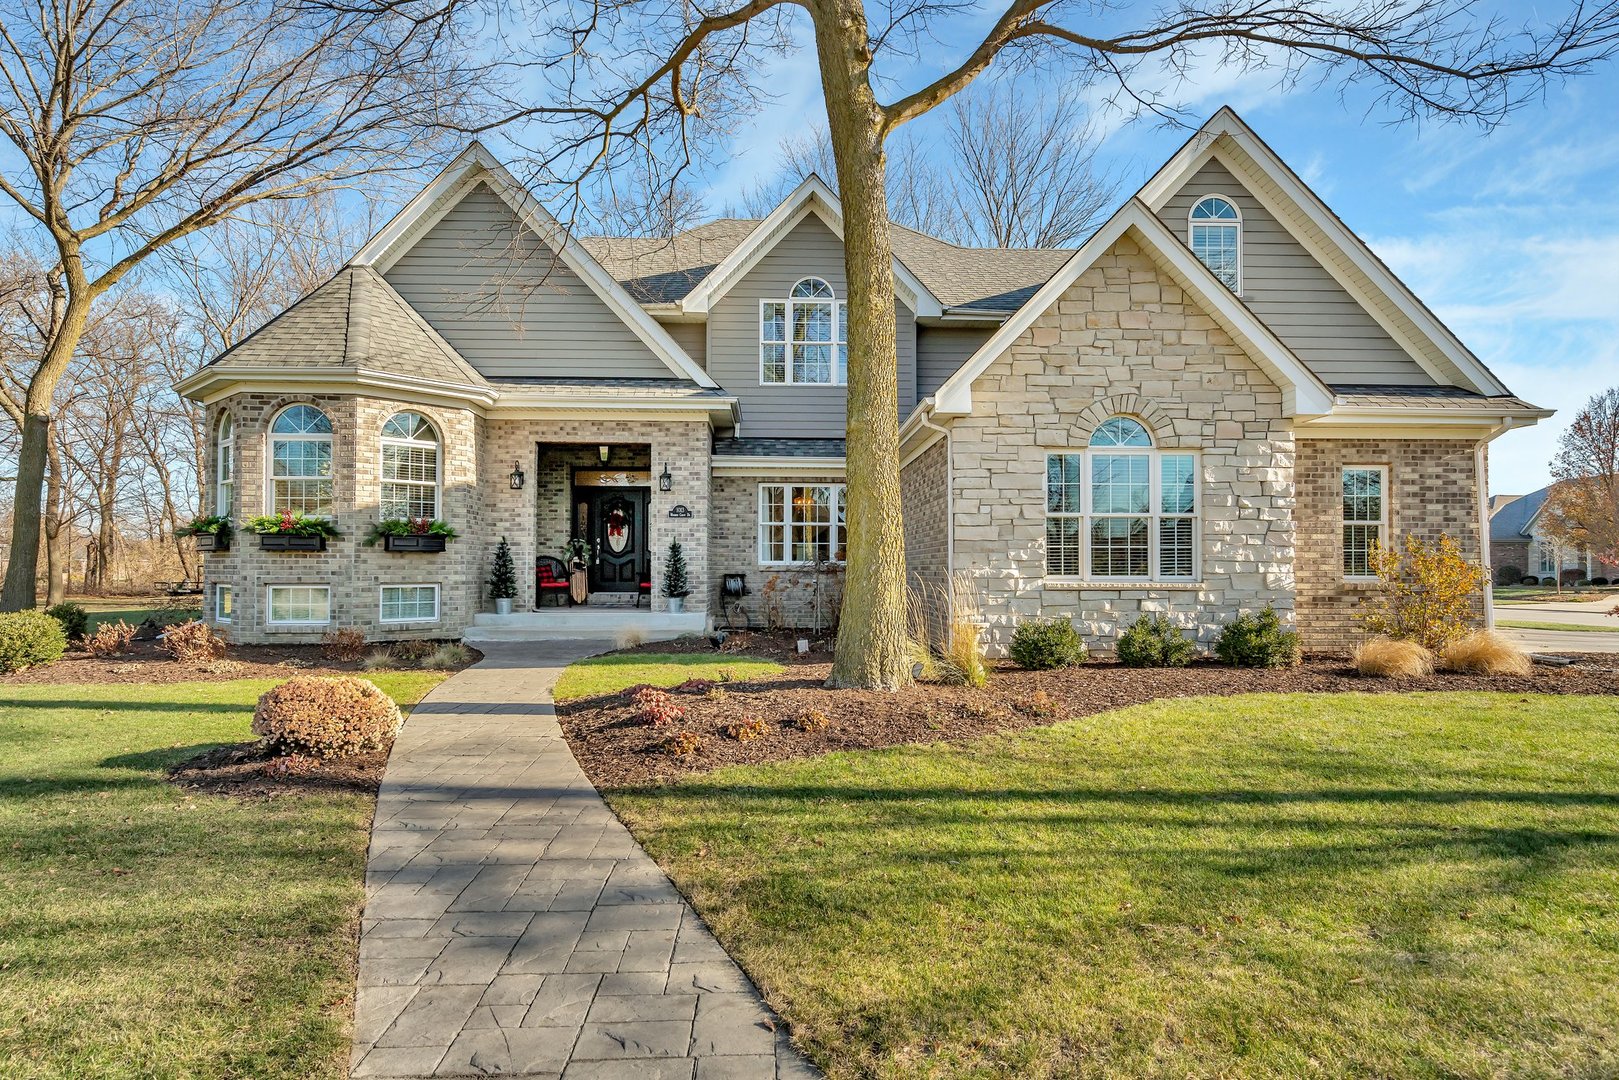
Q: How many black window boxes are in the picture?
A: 3